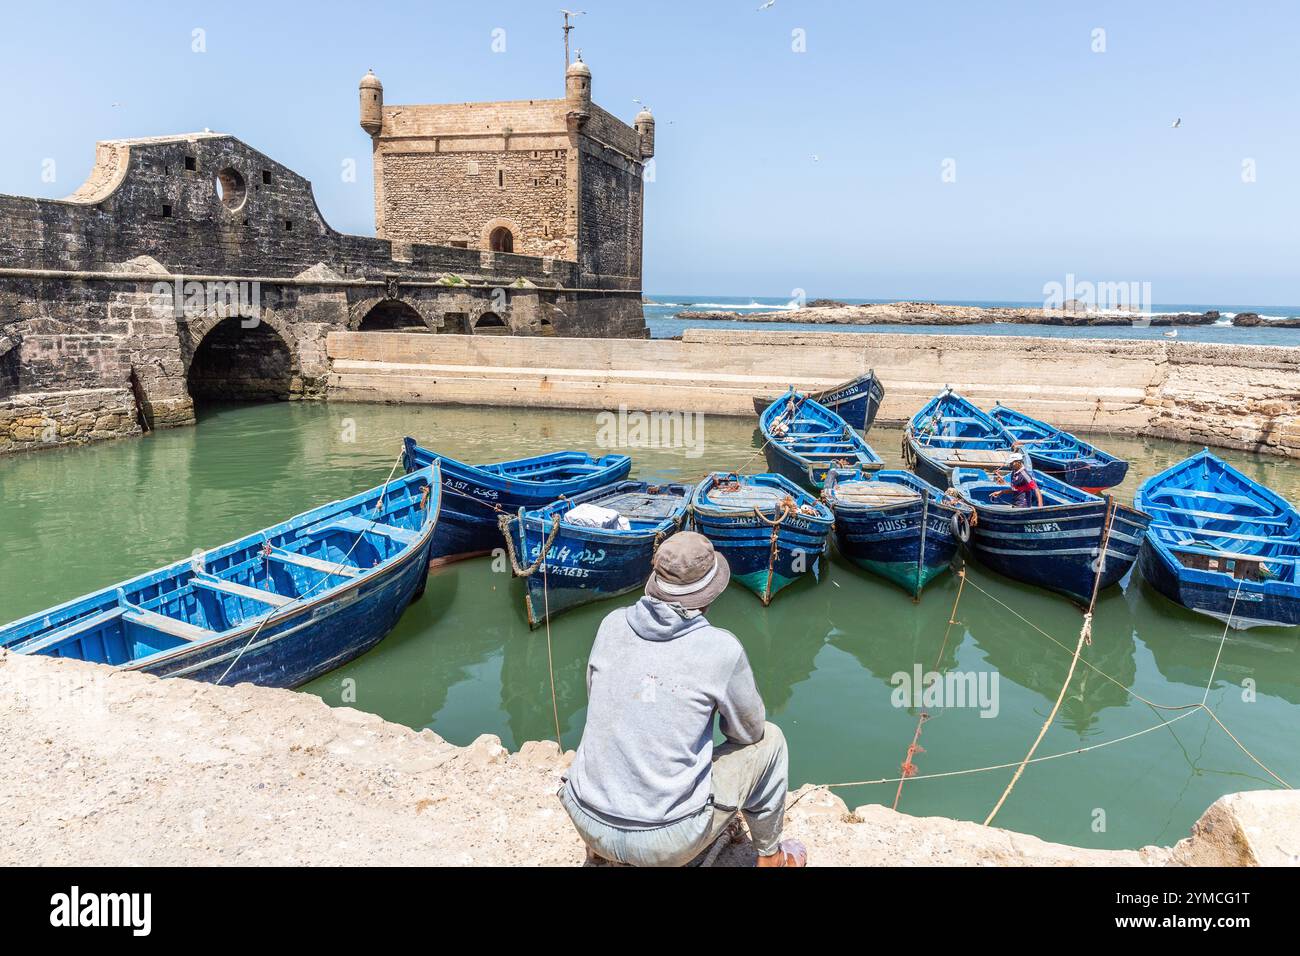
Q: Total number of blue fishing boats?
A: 11